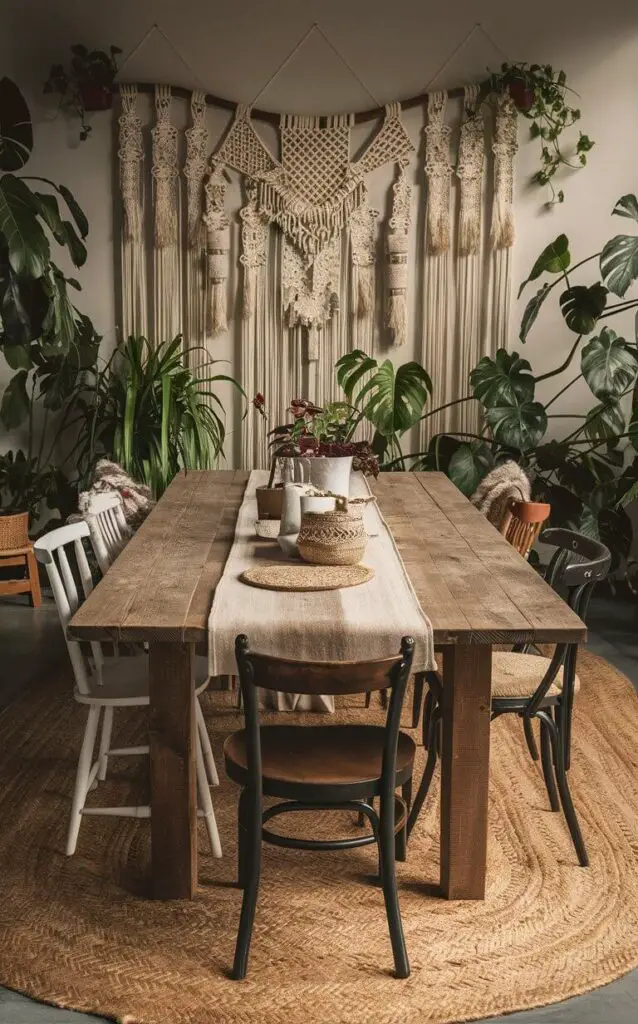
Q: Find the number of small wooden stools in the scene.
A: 1